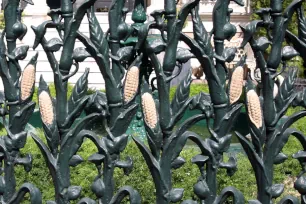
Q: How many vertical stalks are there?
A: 6